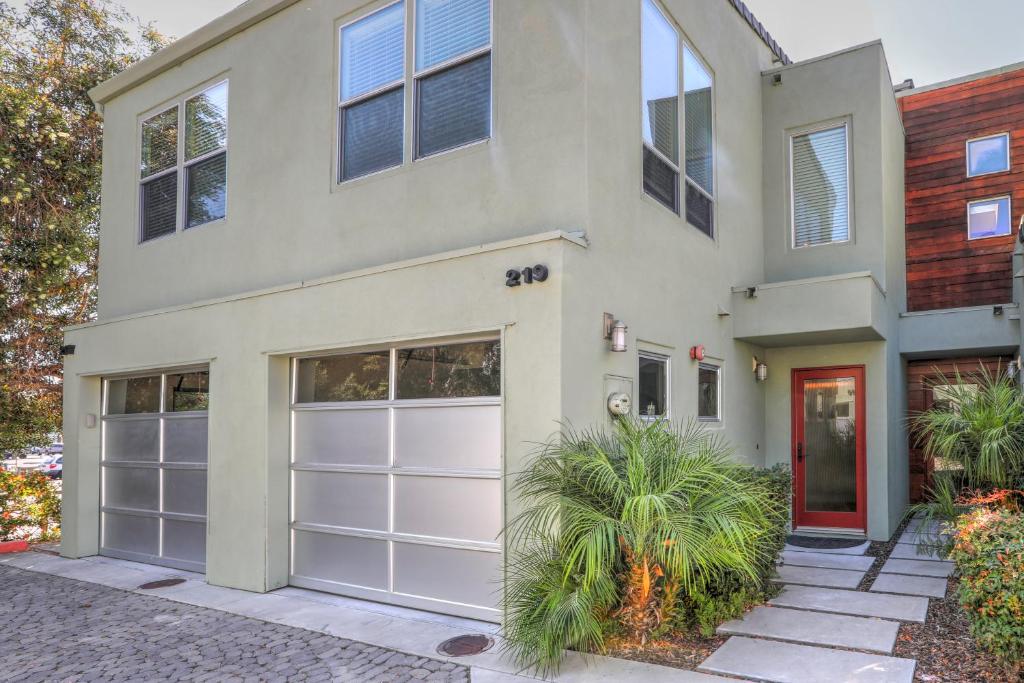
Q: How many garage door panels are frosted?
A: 12